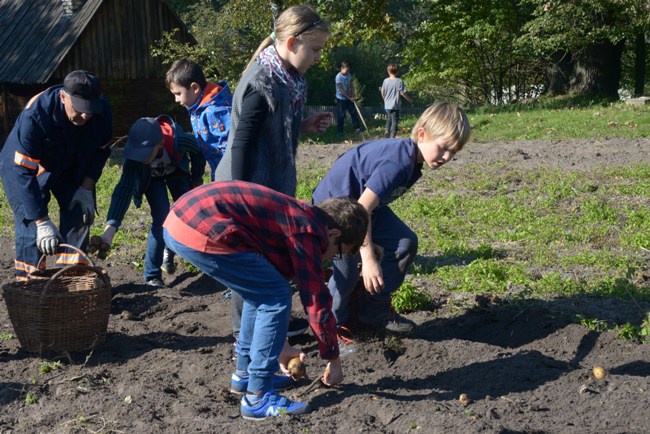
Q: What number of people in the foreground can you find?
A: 6